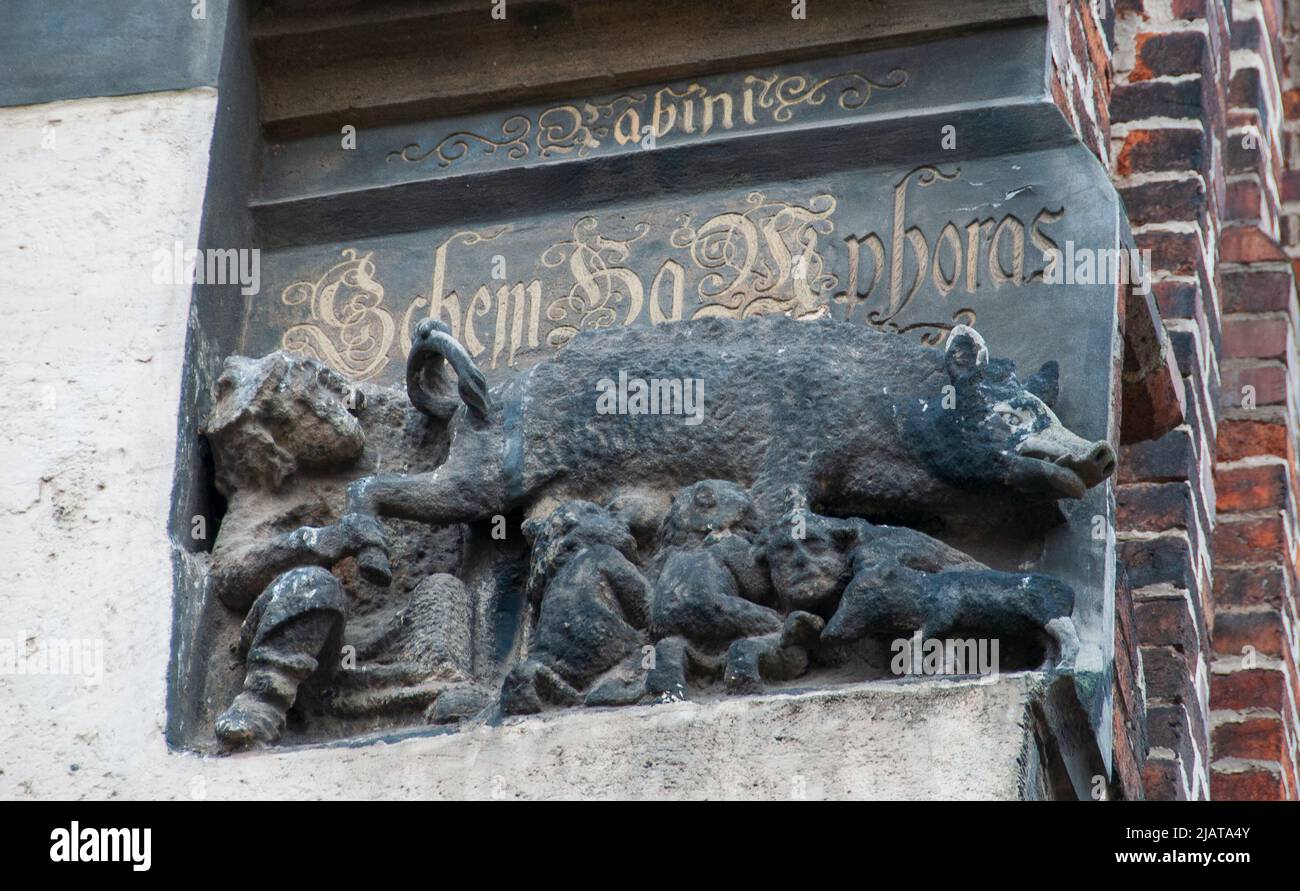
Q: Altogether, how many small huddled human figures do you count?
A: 3